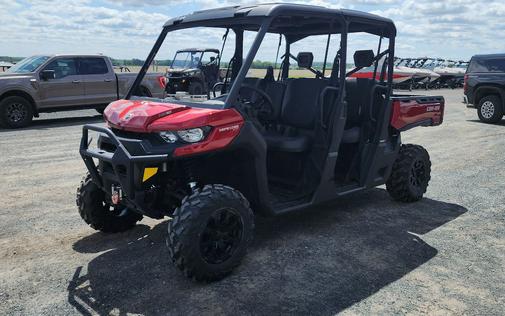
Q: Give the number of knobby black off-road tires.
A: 3